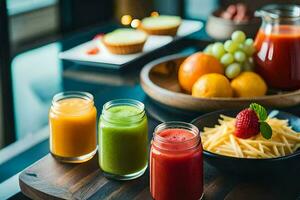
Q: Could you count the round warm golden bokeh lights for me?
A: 3